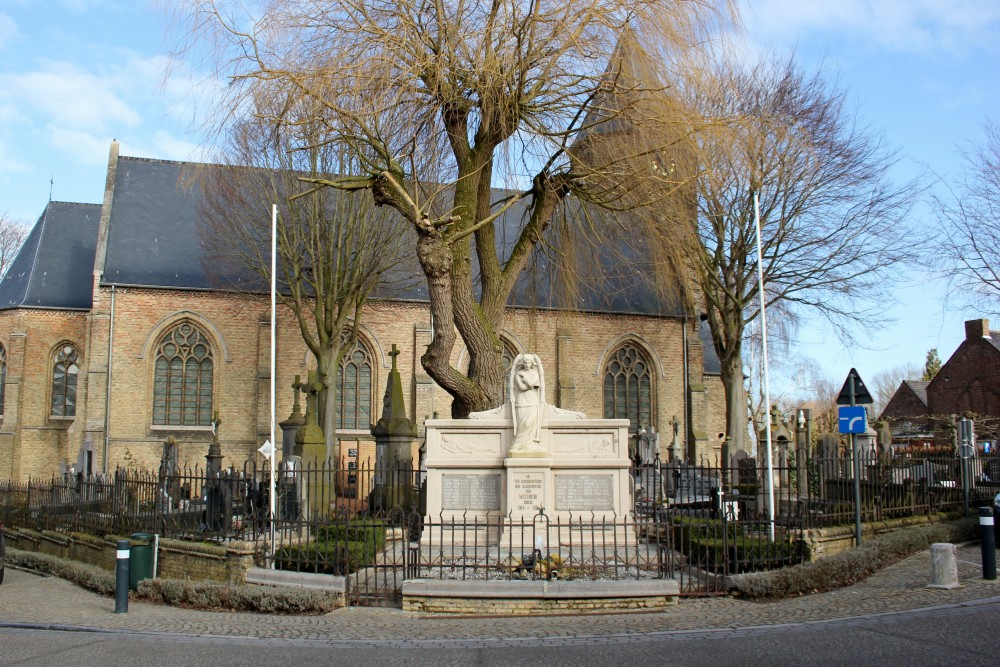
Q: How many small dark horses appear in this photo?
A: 0